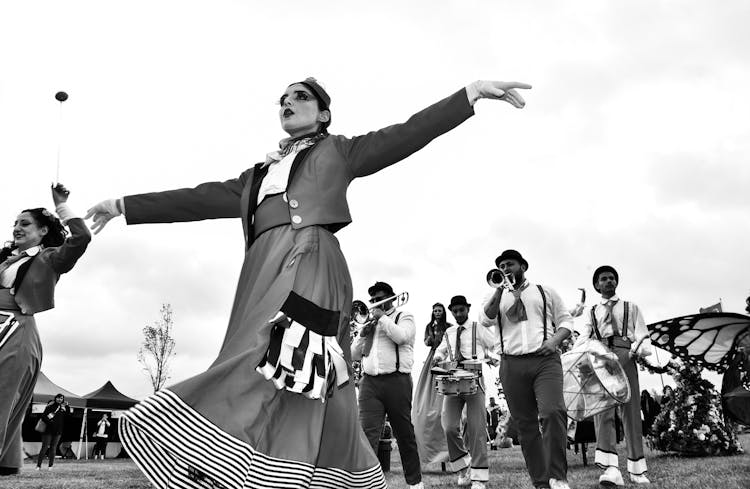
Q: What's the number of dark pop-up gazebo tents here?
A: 2